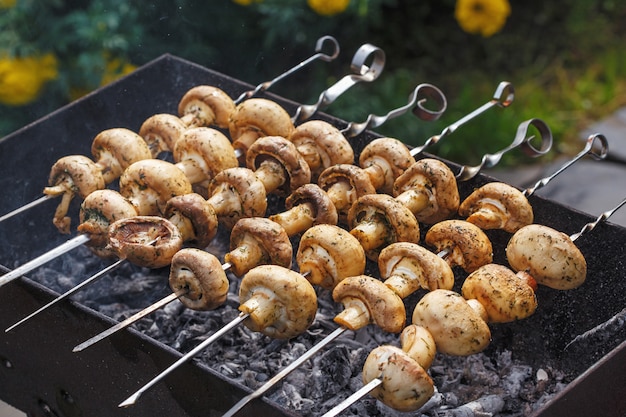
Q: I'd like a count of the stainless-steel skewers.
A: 7